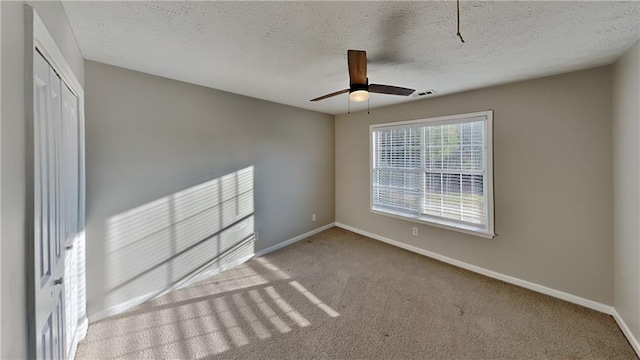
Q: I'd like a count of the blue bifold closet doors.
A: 0